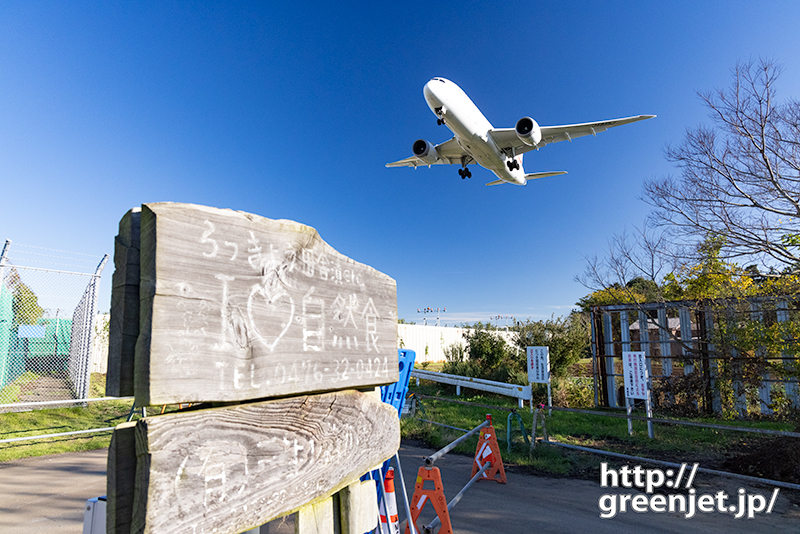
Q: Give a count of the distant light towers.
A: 2